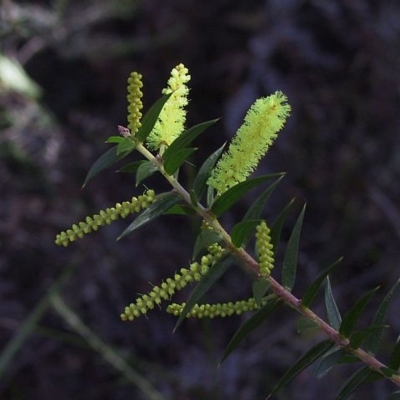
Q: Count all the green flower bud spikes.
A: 5